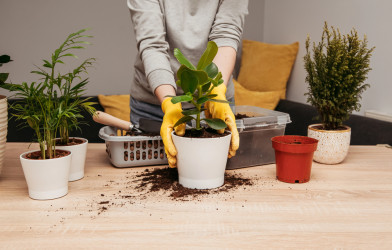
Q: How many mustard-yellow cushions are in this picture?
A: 3